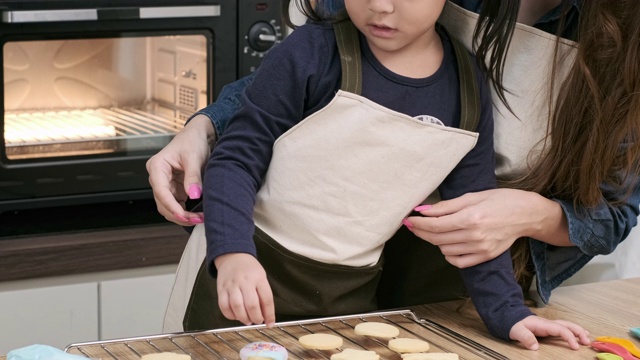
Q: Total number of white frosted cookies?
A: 1